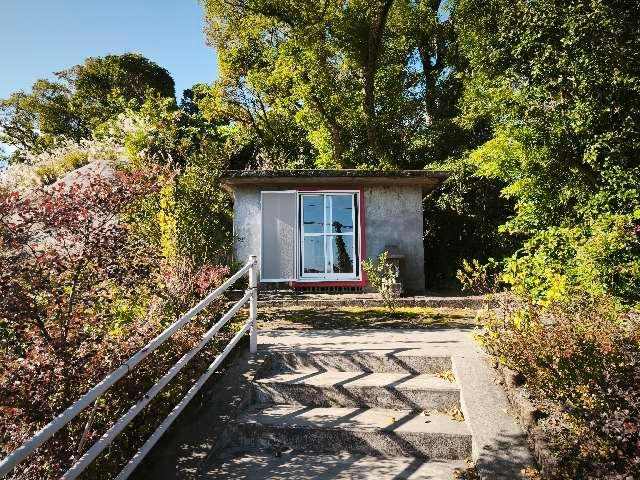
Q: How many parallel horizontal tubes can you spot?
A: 3